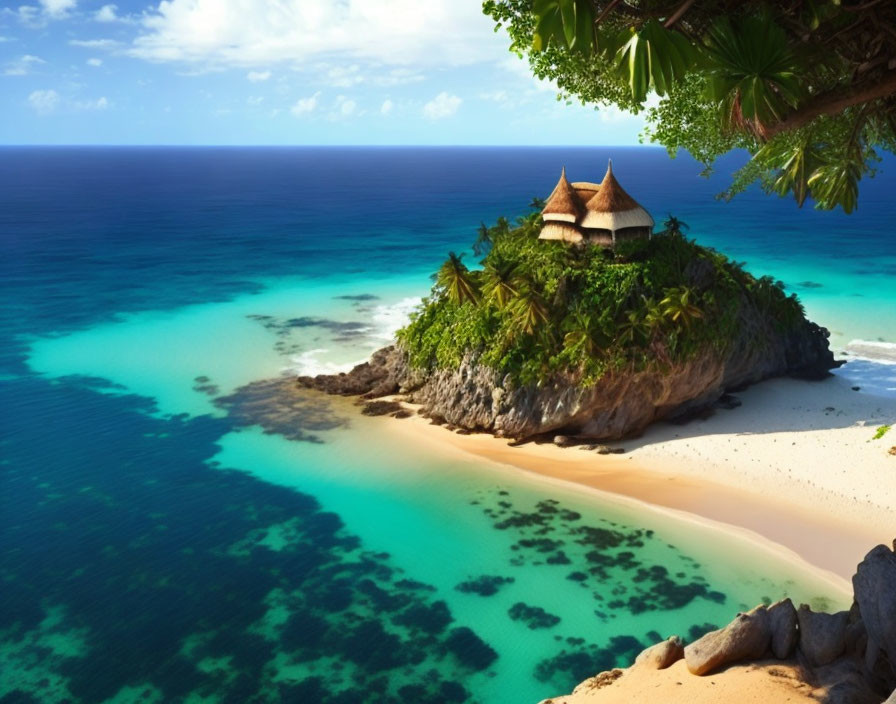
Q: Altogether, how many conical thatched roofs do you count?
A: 2